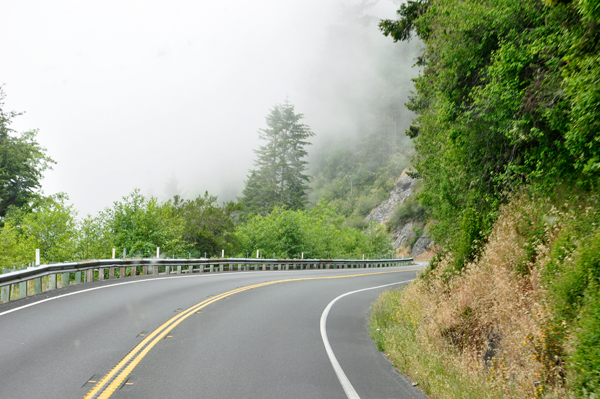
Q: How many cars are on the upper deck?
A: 0